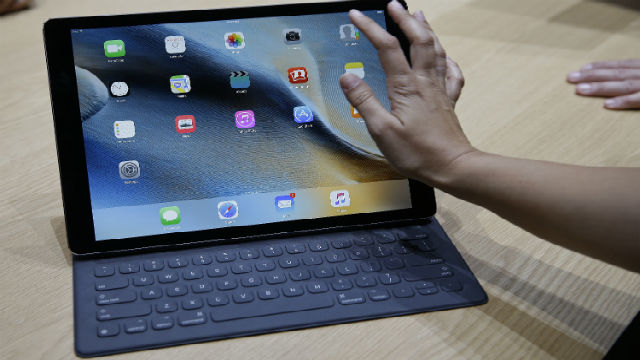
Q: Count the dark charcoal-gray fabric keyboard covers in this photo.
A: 1